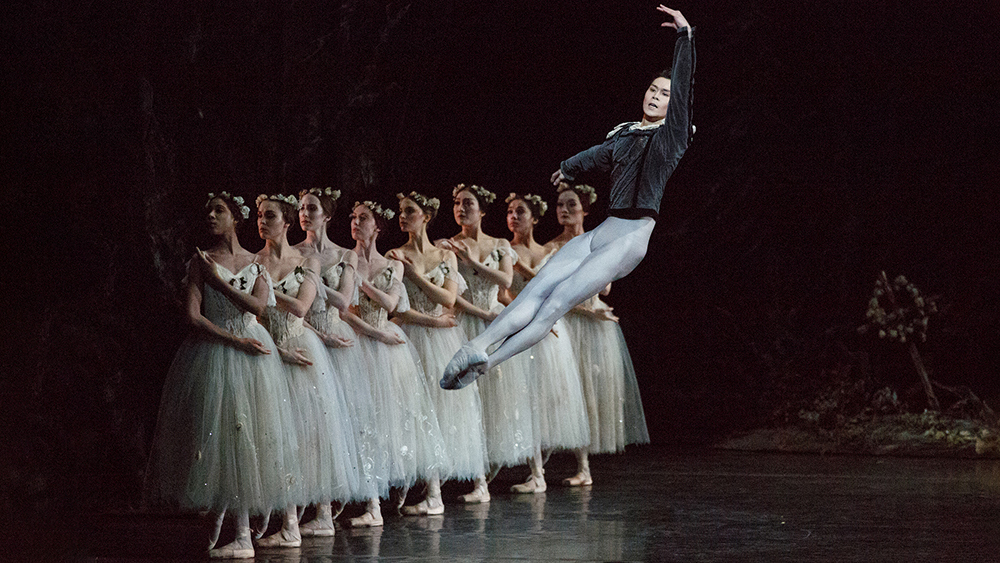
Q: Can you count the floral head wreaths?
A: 8